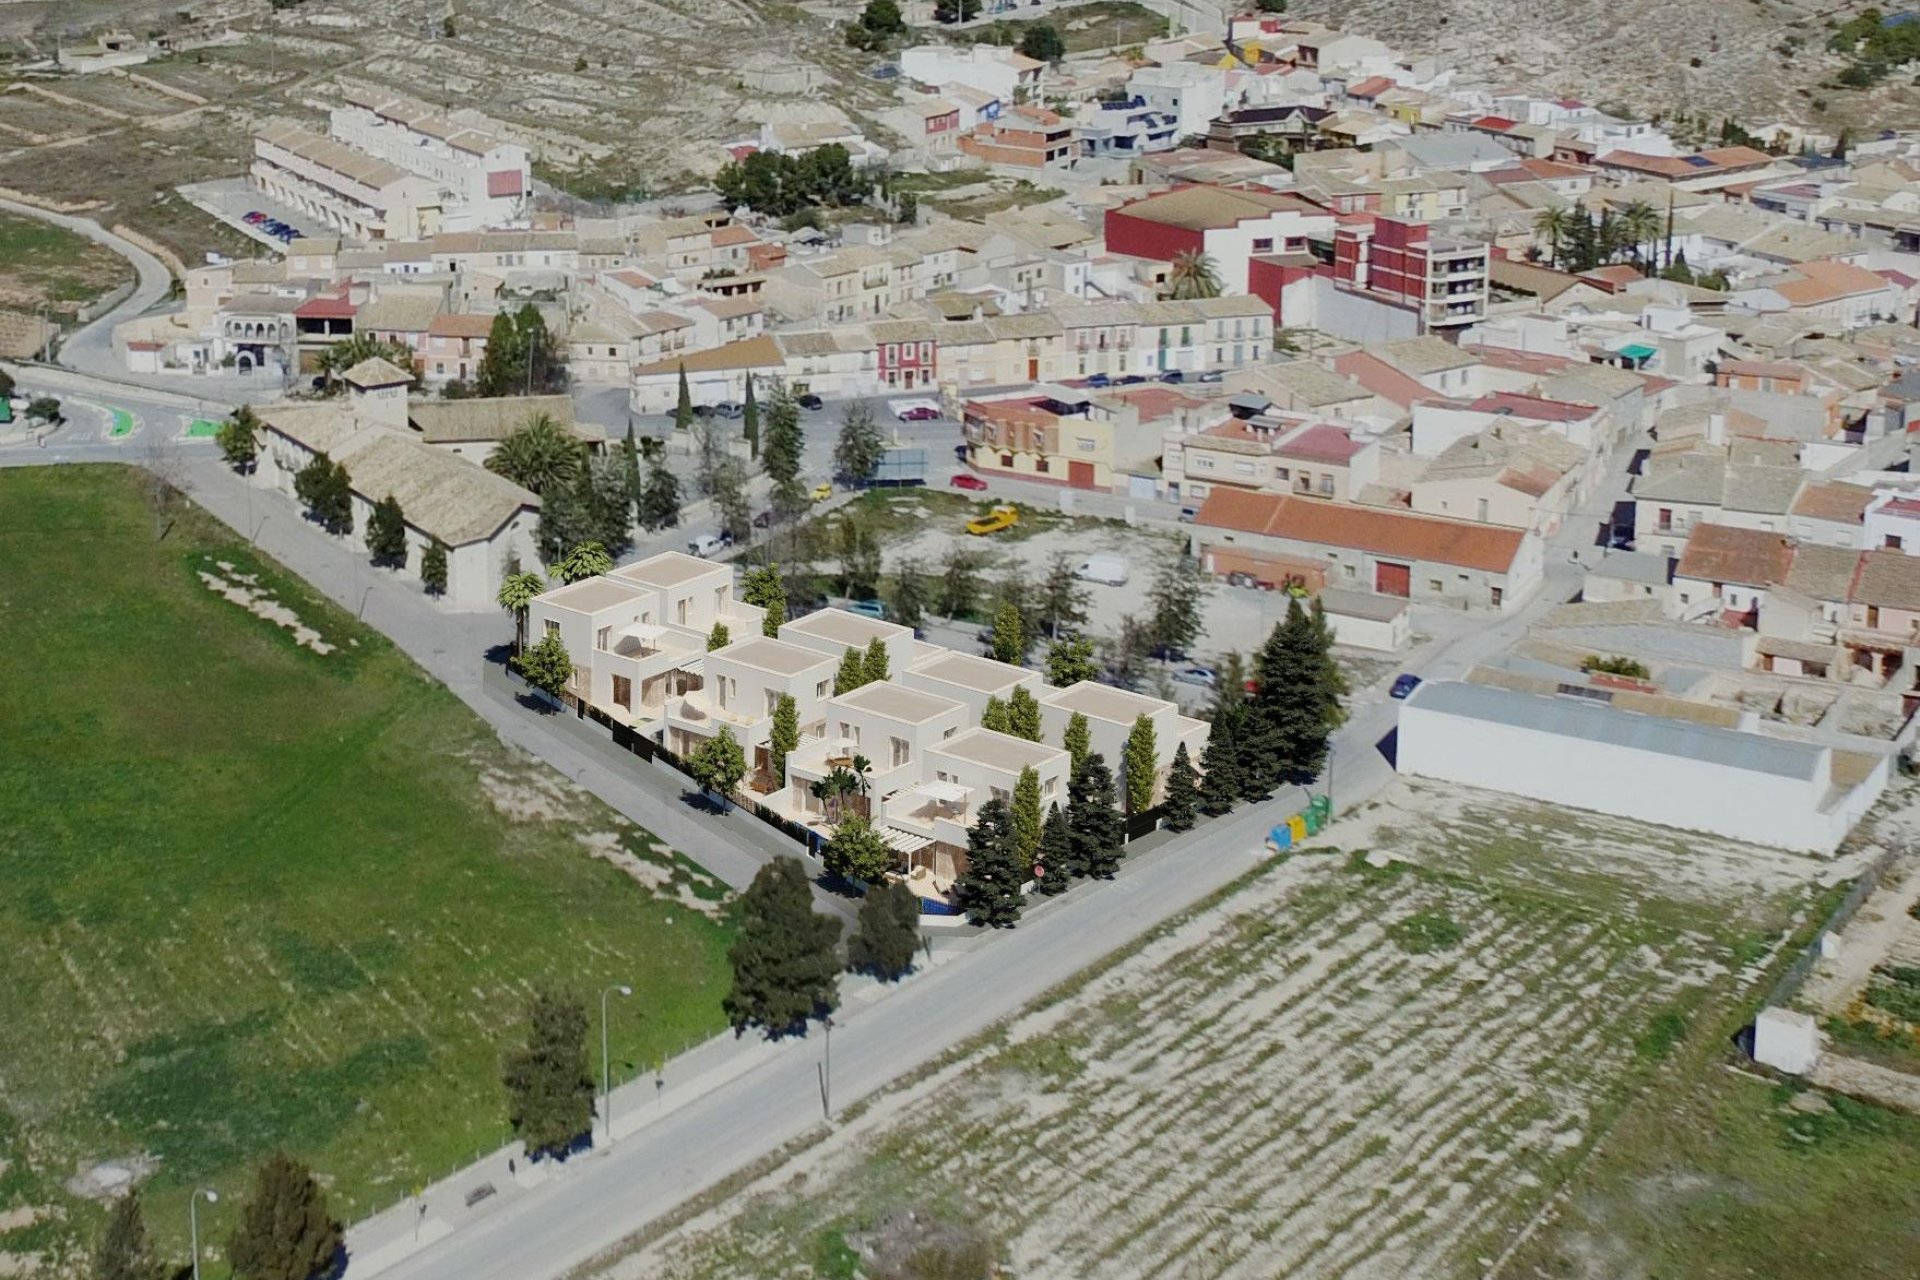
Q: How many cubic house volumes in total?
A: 8